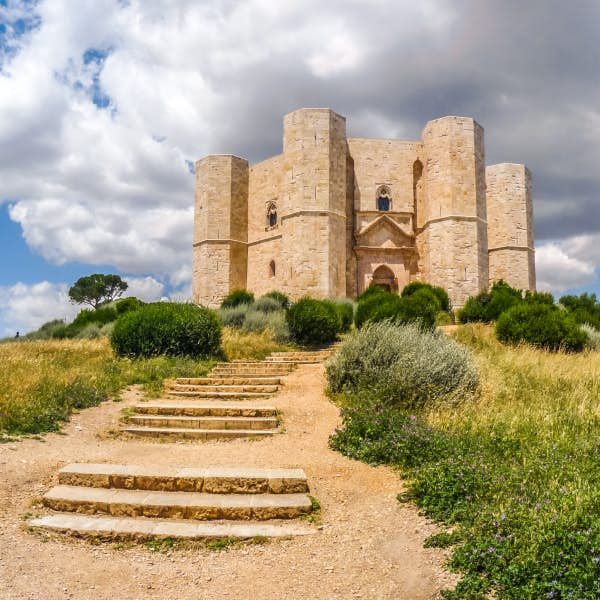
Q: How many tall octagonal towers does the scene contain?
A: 4